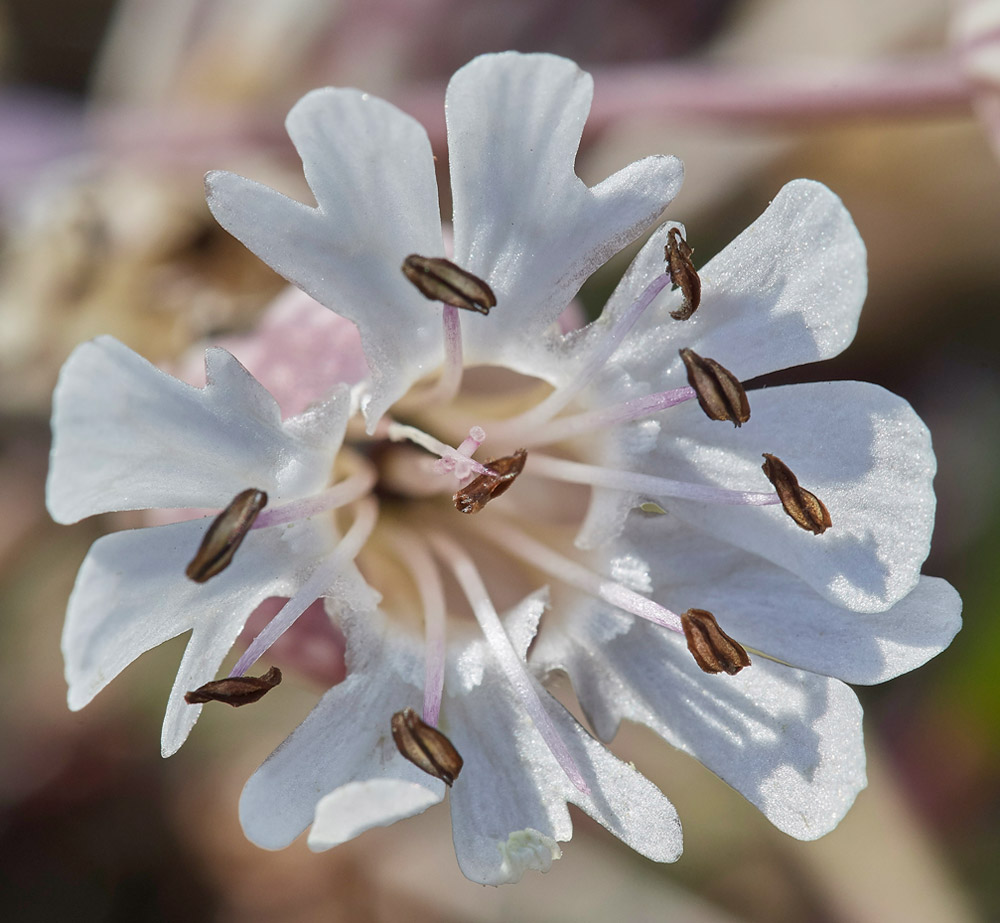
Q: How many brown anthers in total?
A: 9